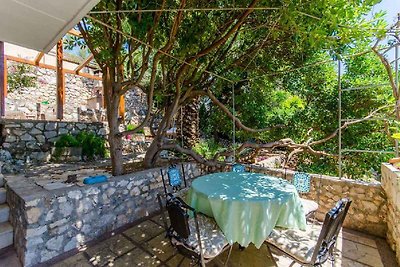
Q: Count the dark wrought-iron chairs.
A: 5